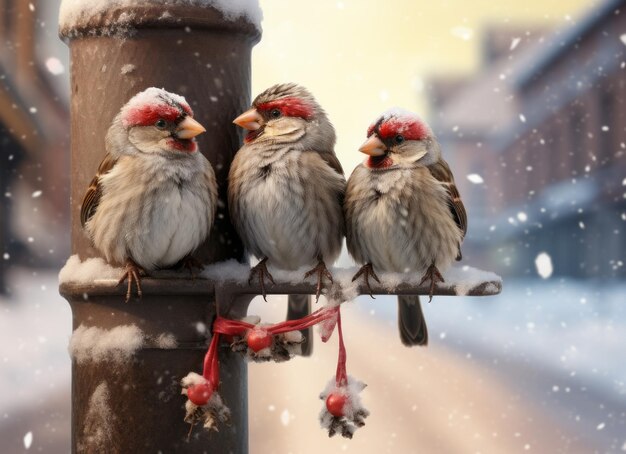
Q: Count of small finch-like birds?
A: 3